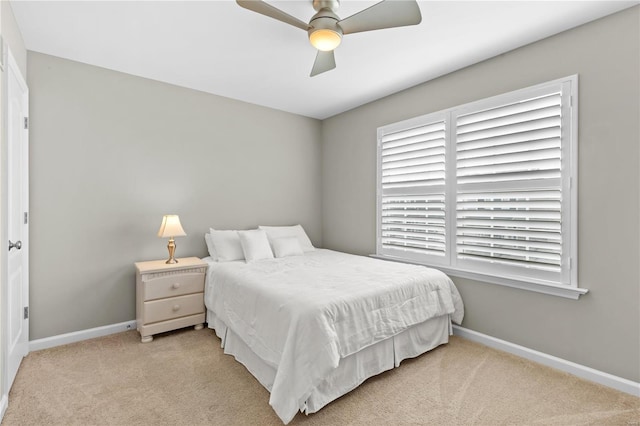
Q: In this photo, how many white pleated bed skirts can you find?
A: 1